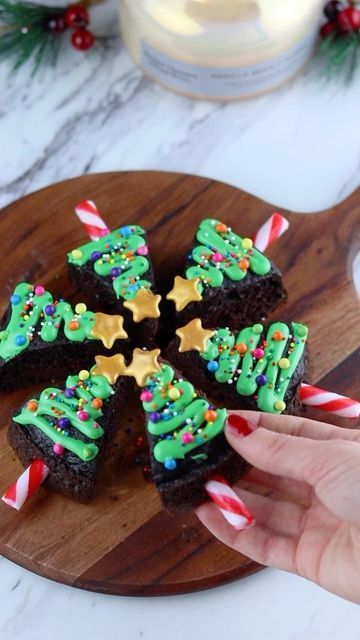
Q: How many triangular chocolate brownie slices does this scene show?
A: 6